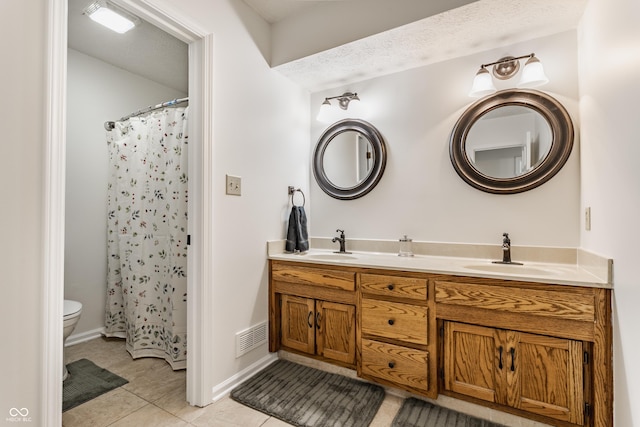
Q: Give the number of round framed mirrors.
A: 2